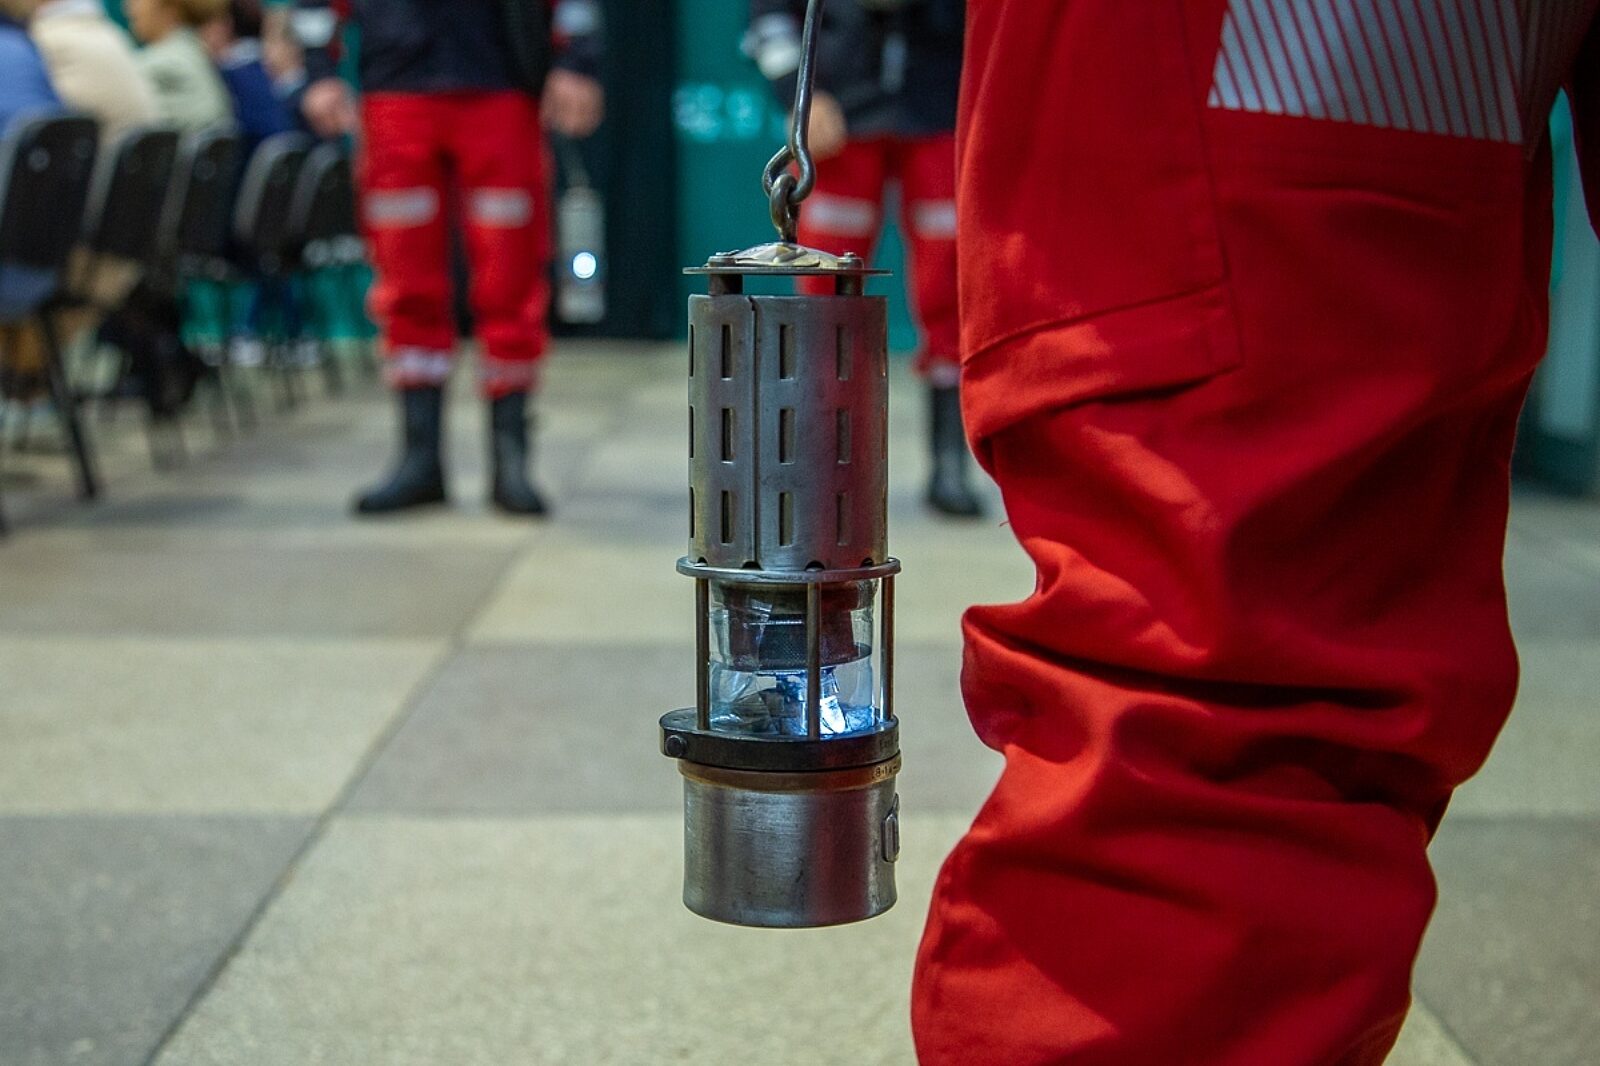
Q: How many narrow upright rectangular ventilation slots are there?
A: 15